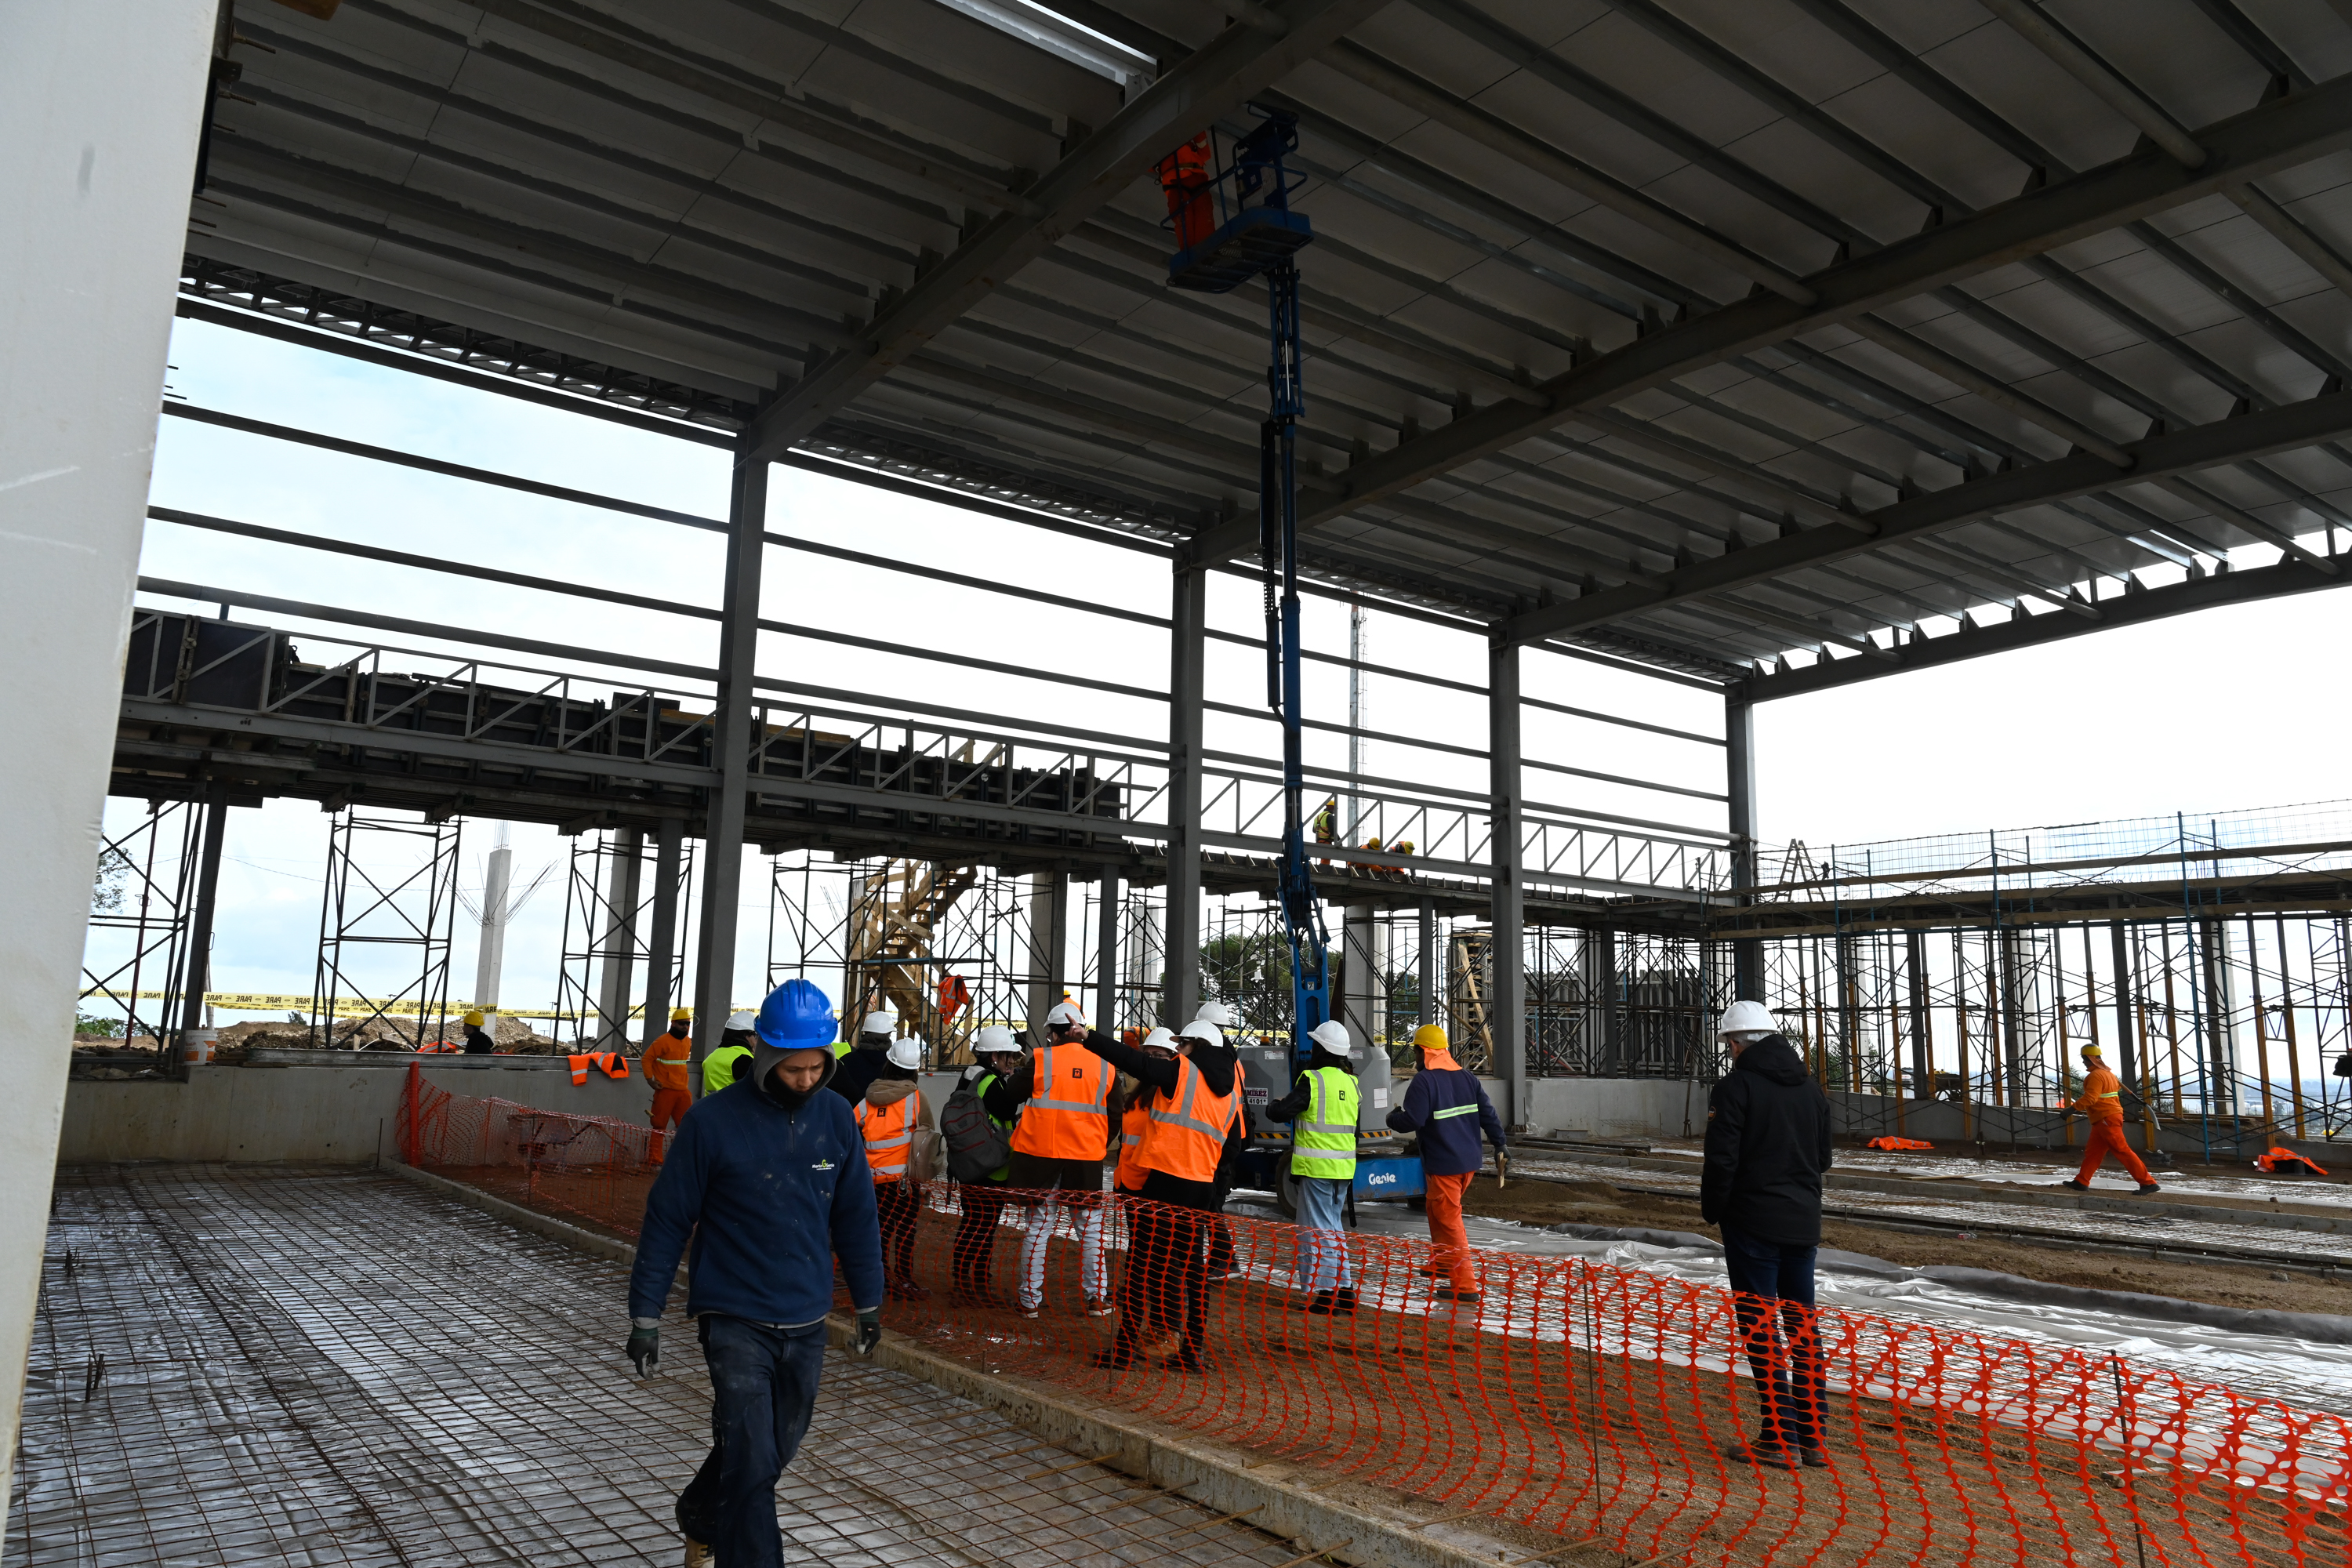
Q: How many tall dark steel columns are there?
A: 4